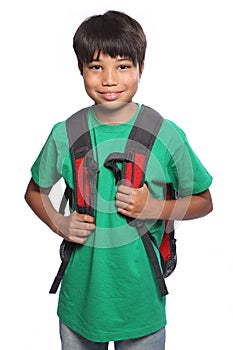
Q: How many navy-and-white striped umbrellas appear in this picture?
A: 0